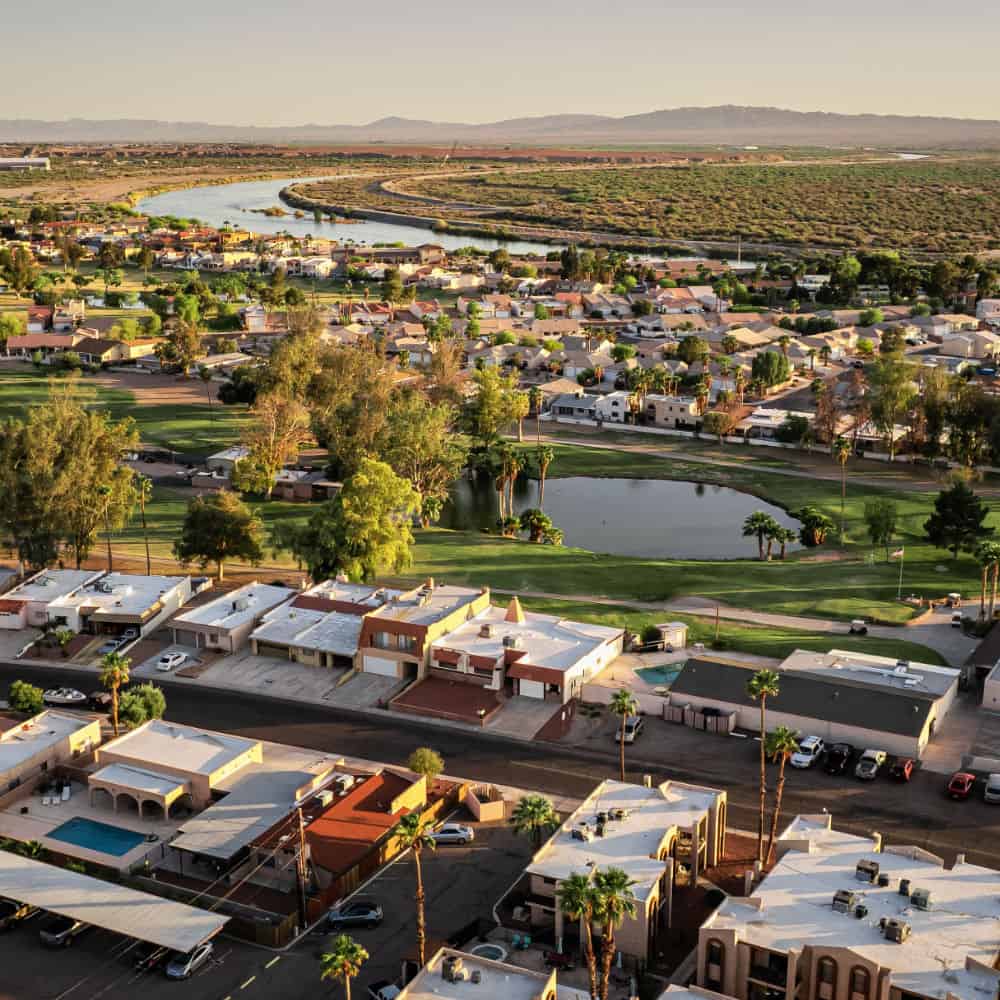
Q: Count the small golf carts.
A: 3